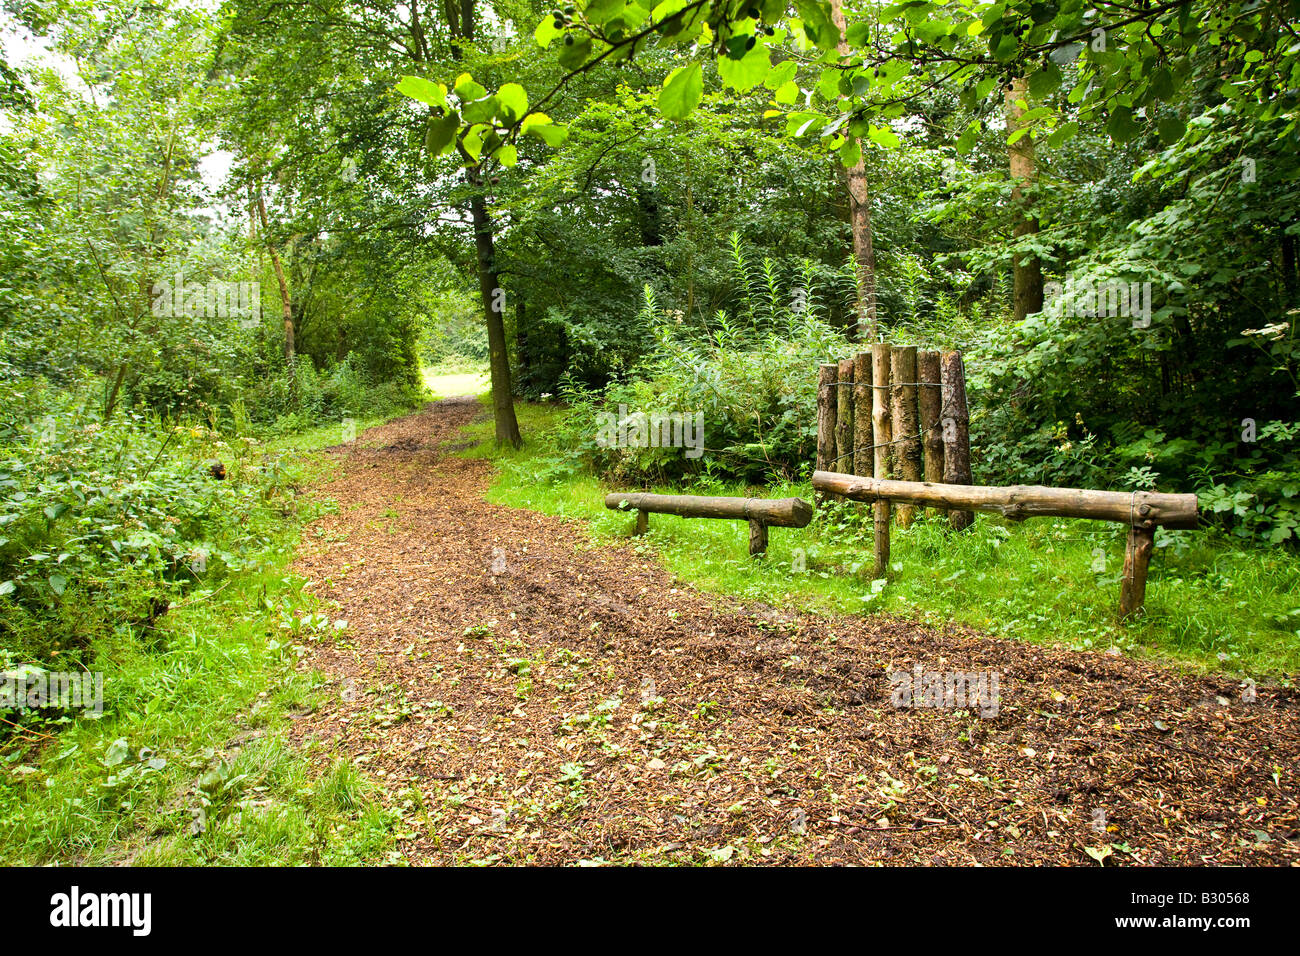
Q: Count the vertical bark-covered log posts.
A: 7